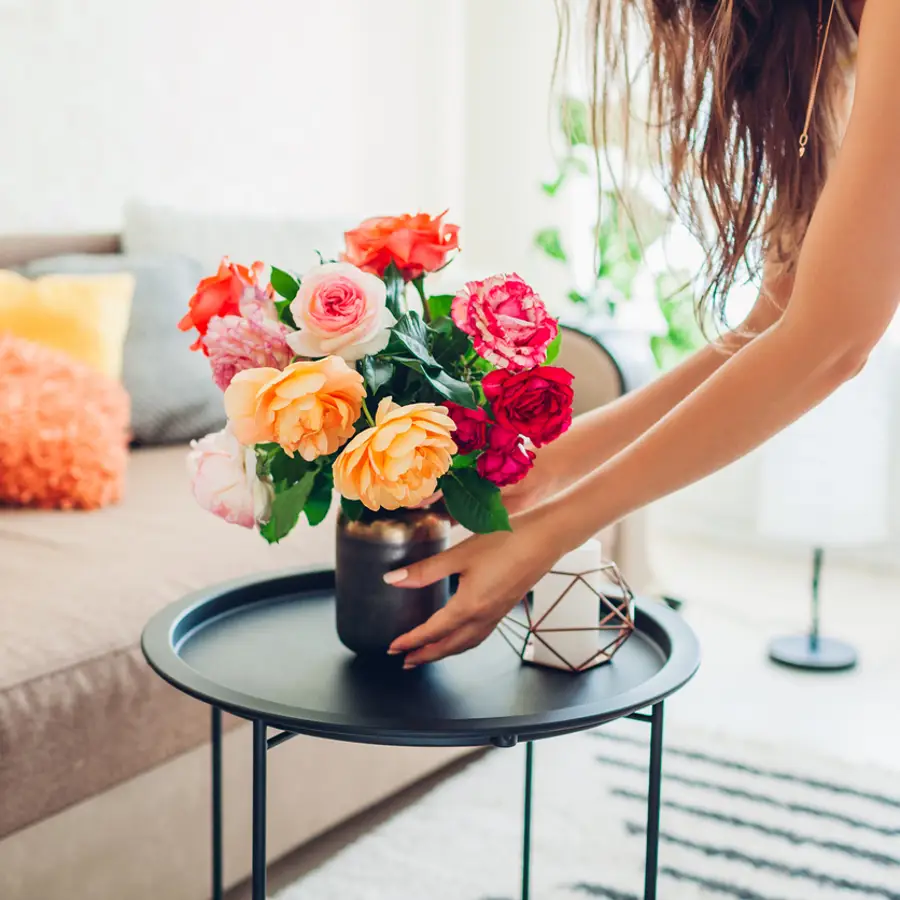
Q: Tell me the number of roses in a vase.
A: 11